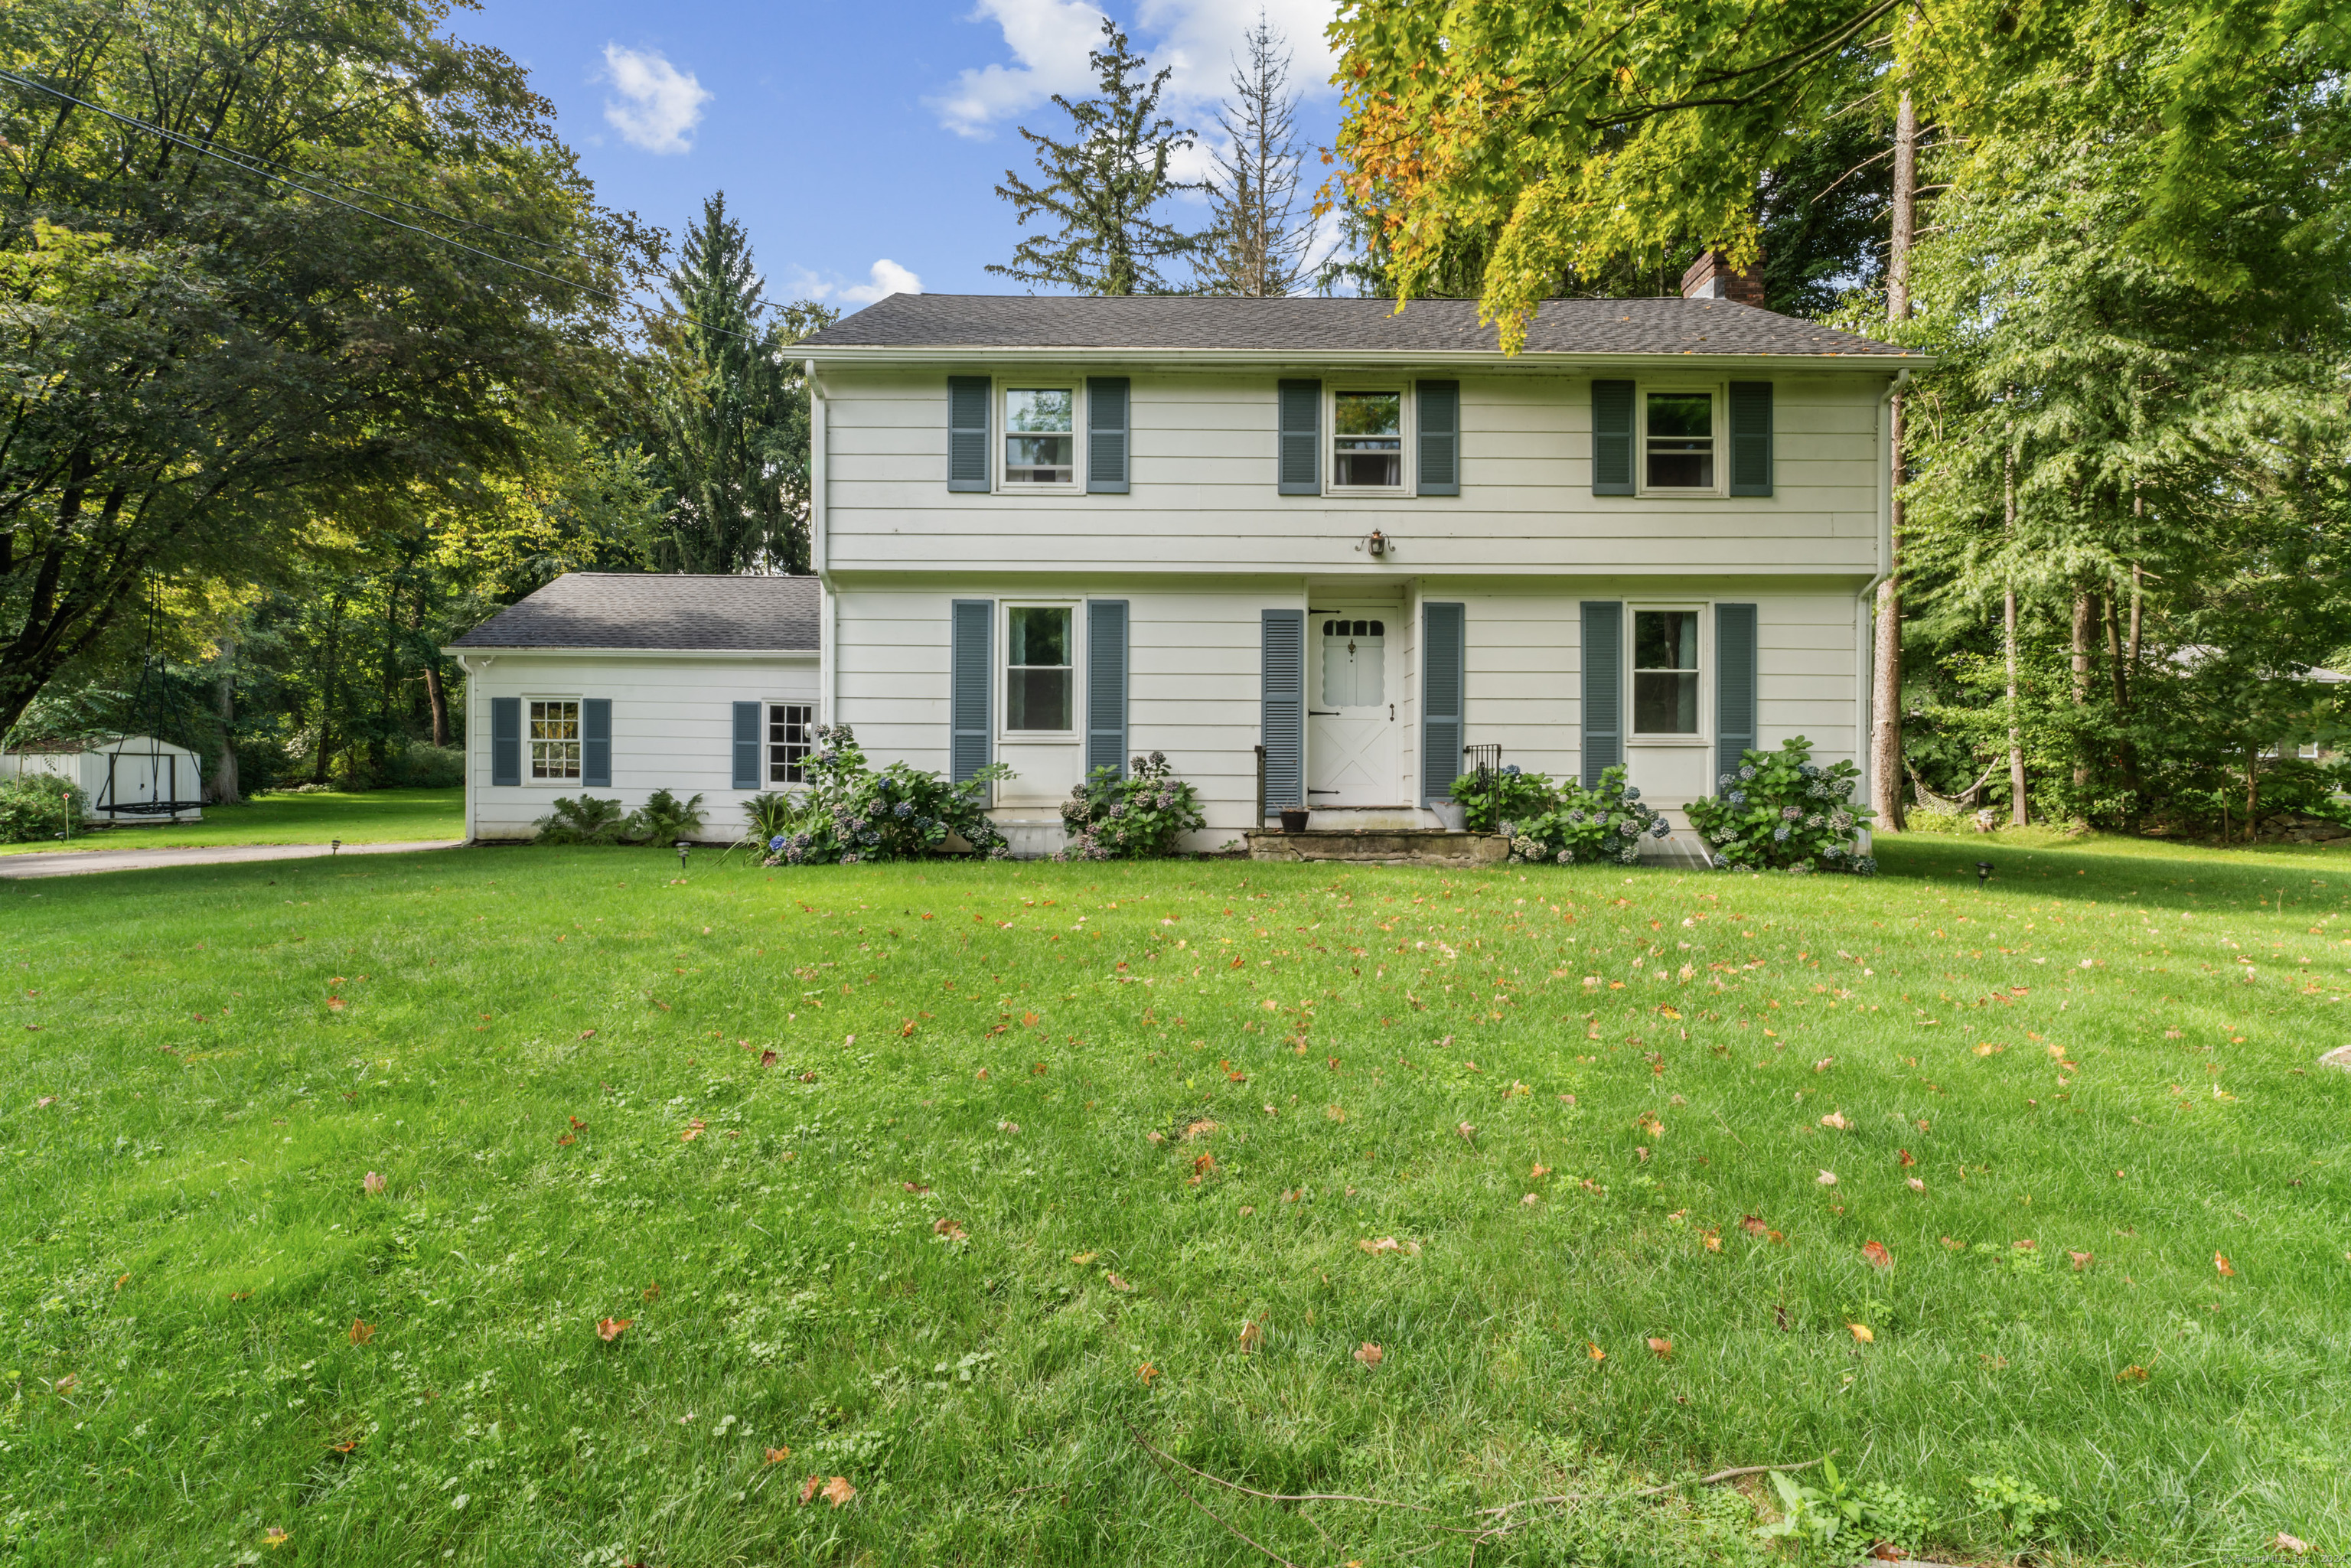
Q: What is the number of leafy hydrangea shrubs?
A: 4